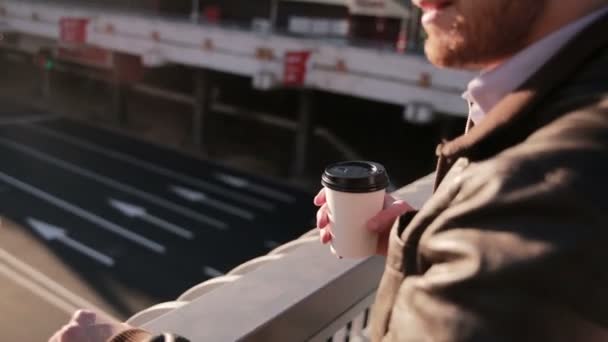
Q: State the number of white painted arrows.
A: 4